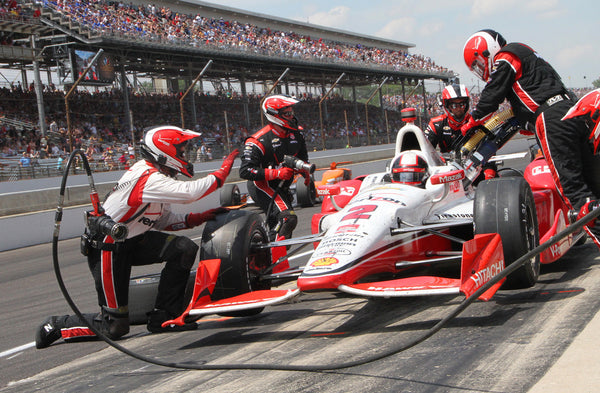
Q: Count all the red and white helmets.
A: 6